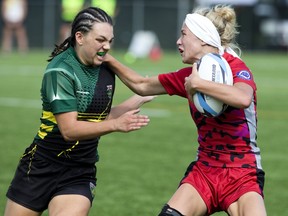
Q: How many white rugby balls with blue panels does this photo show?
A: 1